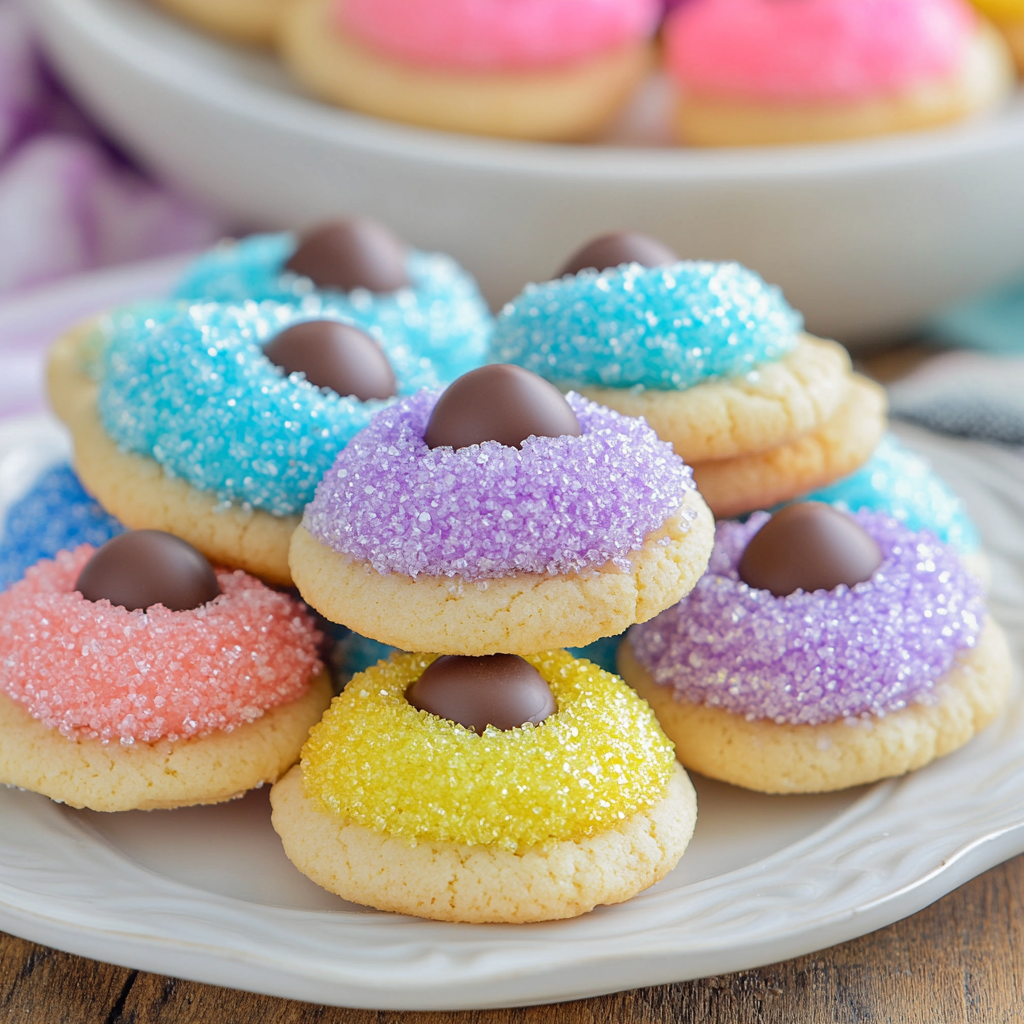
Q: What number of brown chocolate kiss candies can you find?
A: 7